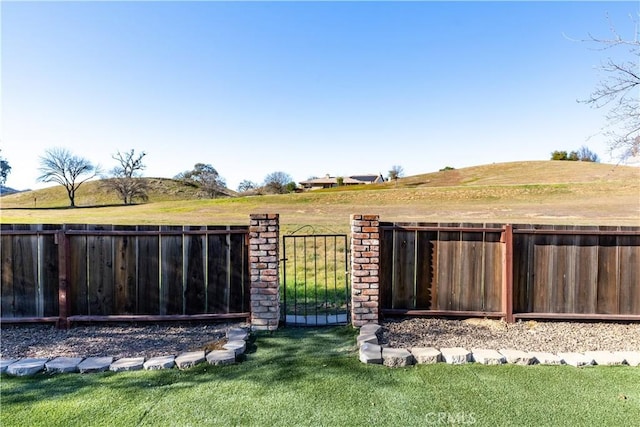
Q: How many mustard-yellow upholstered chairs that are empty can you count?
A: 0